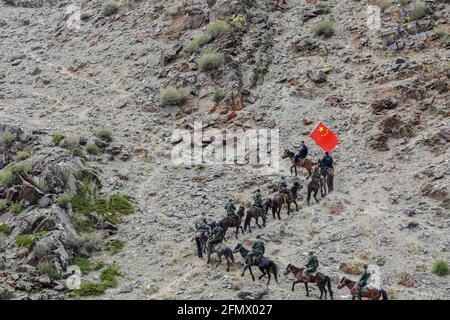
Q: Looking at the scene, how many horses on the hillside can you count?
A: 11